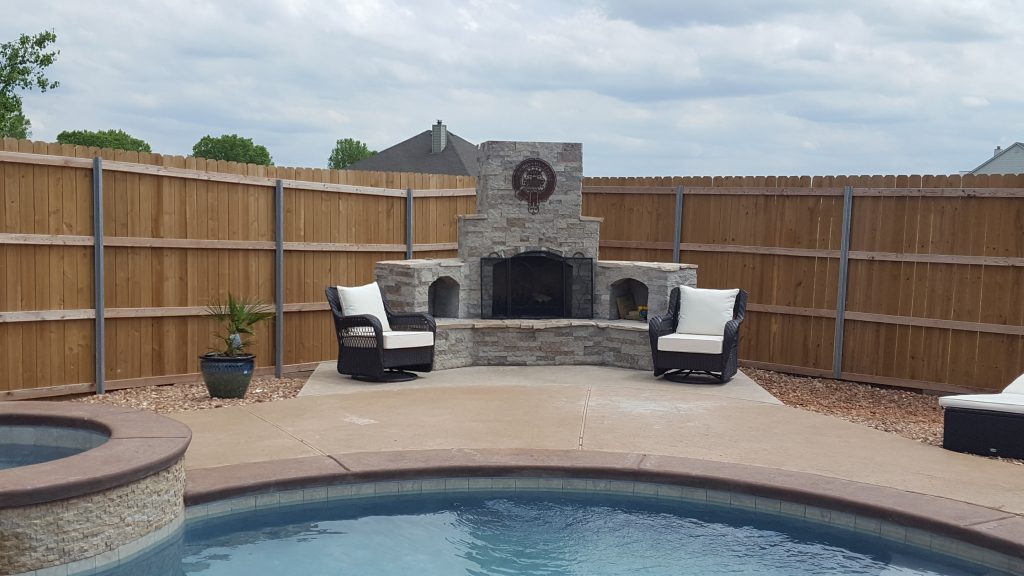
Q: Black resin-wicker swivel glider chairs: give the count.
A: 2